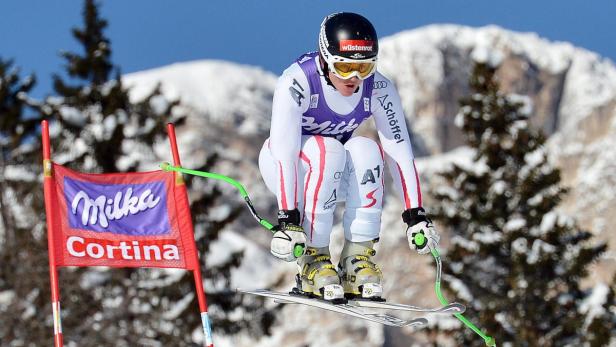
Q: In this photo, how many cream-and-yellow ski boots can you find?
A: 2